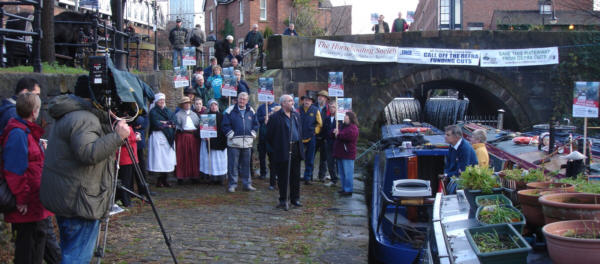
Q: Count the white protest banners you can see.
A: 3